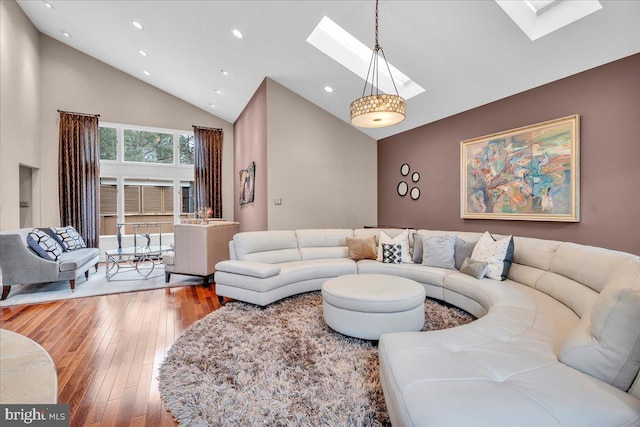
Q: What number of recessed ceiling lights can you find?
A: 10